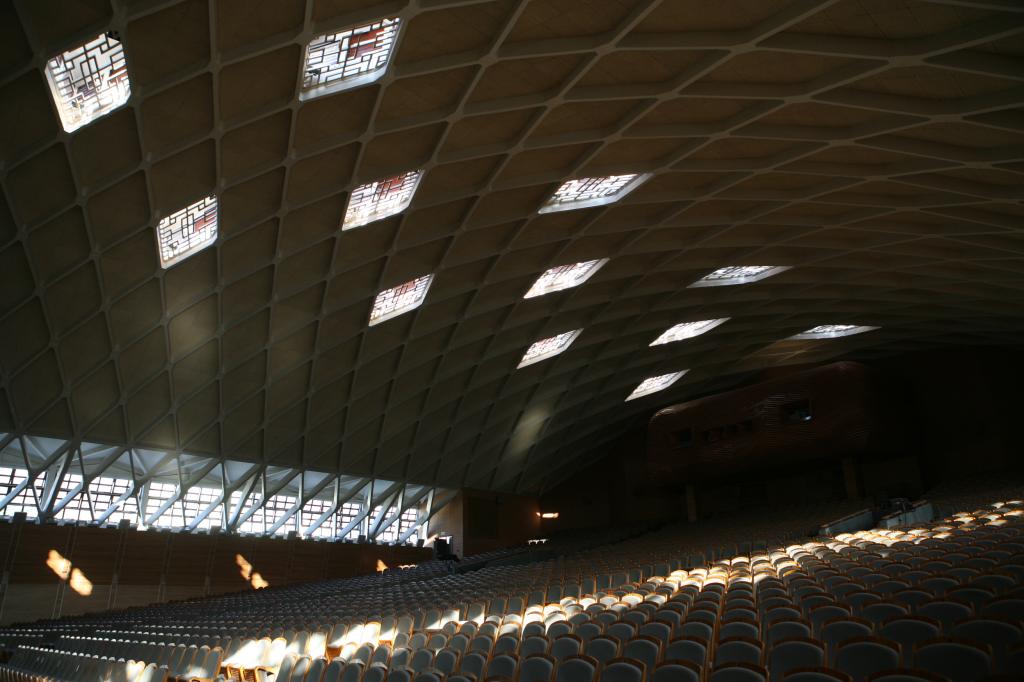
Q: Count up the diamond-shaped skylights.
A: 12